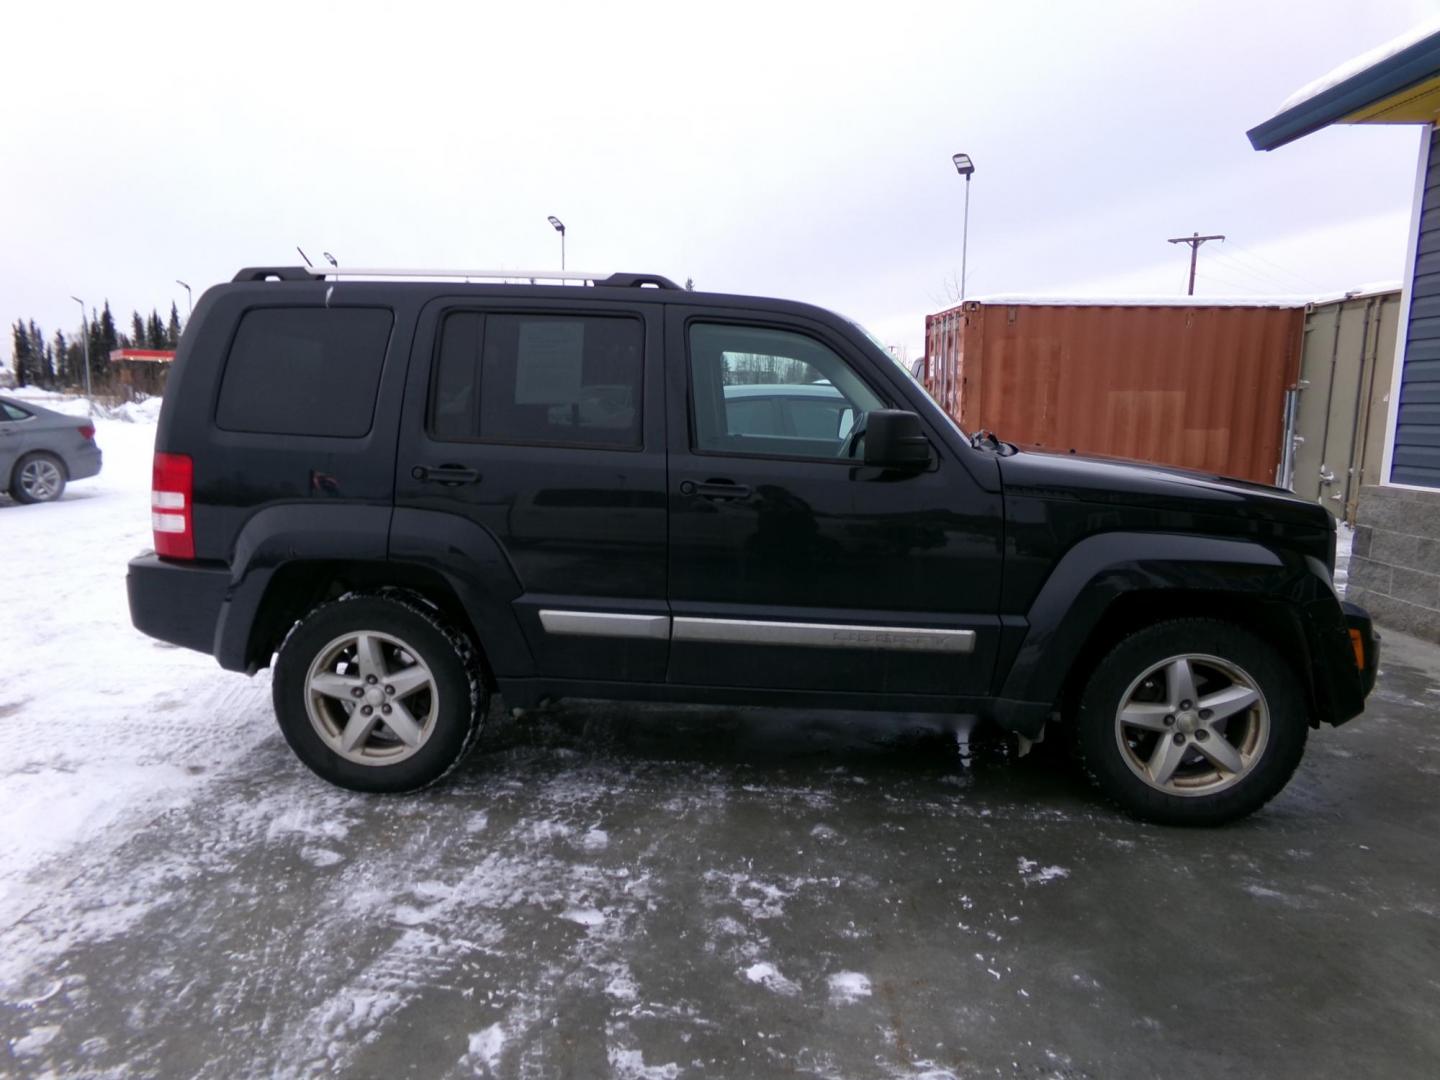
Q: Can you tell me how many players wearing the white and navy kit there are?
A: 0